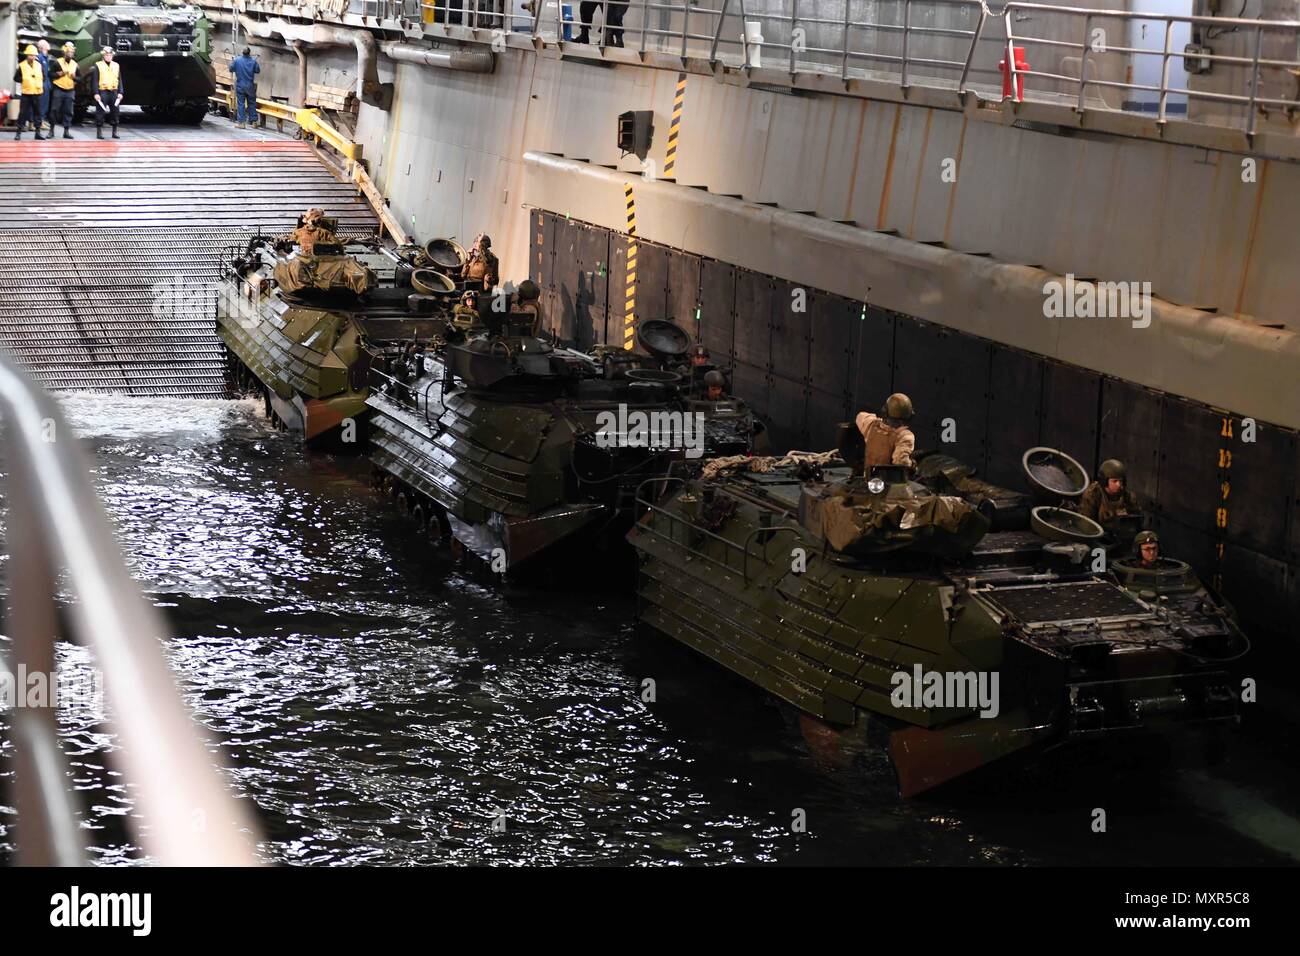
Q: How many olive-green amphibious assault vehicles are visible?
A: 4